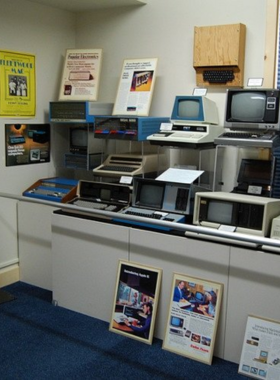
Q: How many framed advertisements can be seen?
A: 5